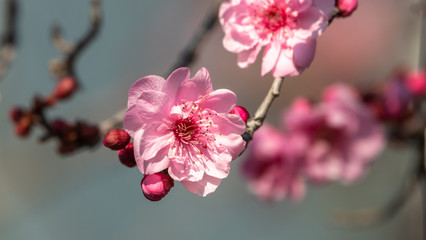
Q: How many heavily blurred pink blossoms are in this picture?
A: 2